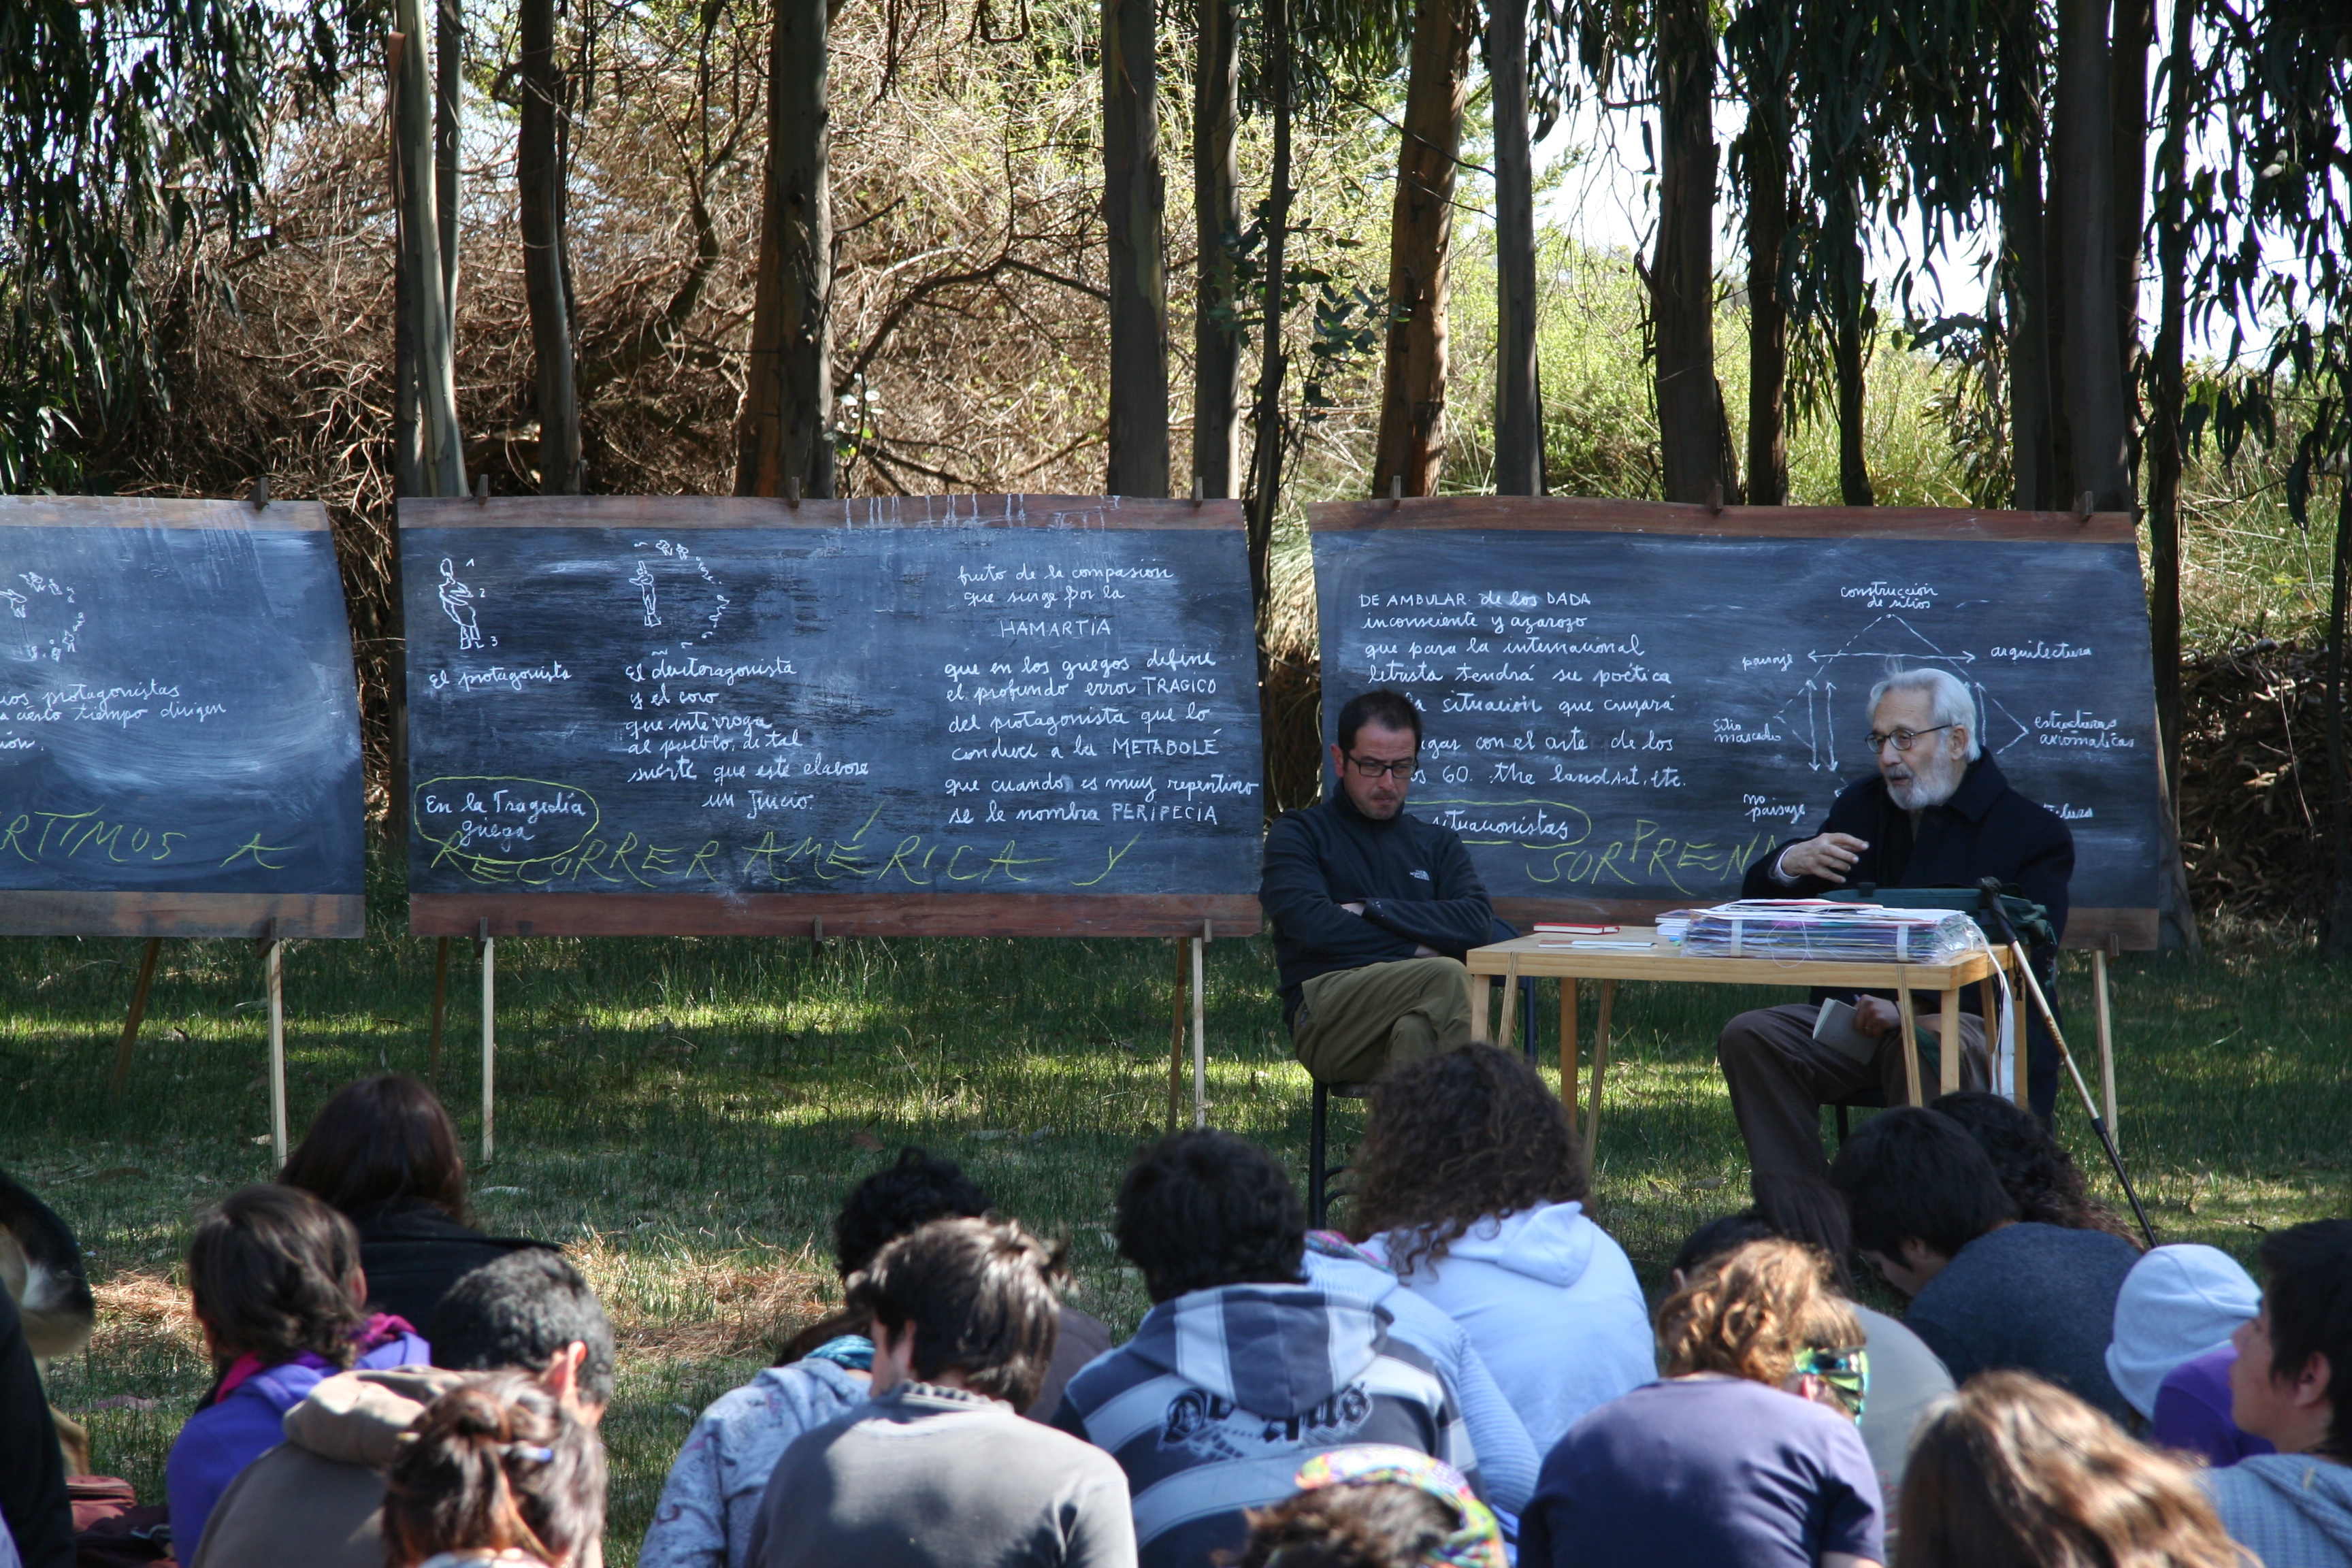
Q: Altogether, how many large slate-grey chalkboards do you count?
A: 3